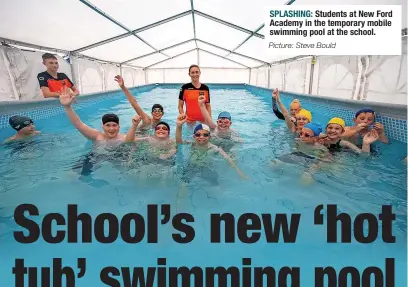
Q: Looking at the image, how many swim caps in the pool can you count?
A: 11